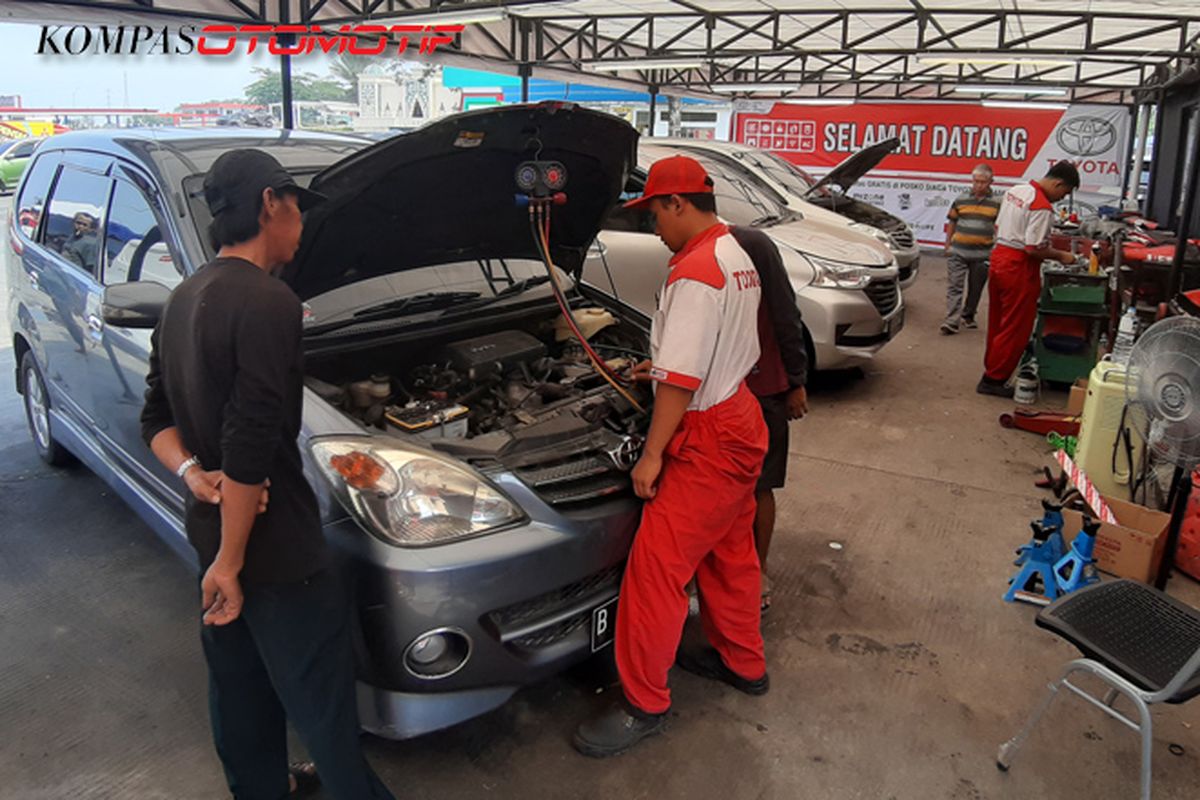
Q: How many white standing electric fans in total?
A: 1